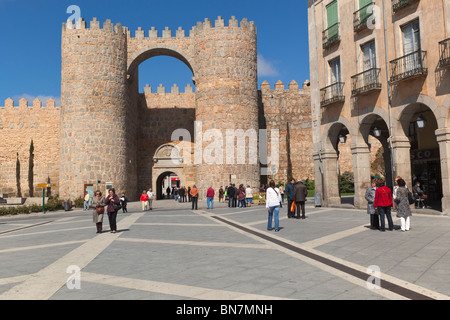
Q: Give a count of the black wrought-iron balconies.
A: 7